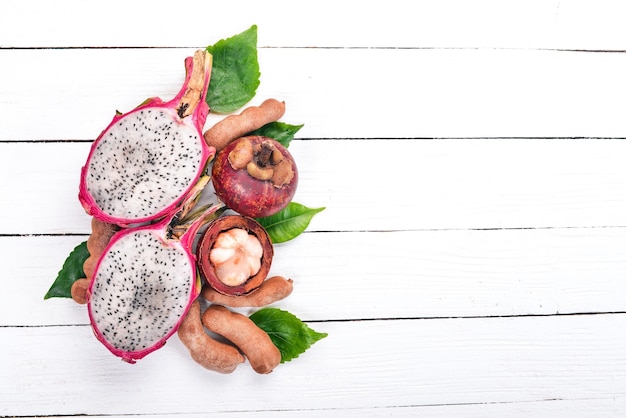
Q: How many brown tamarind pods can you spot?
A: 5